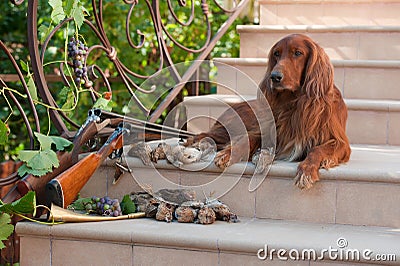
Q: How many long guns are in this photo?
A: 2